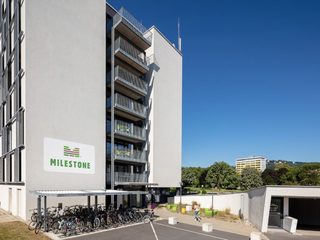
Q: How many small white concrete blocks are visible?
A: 3